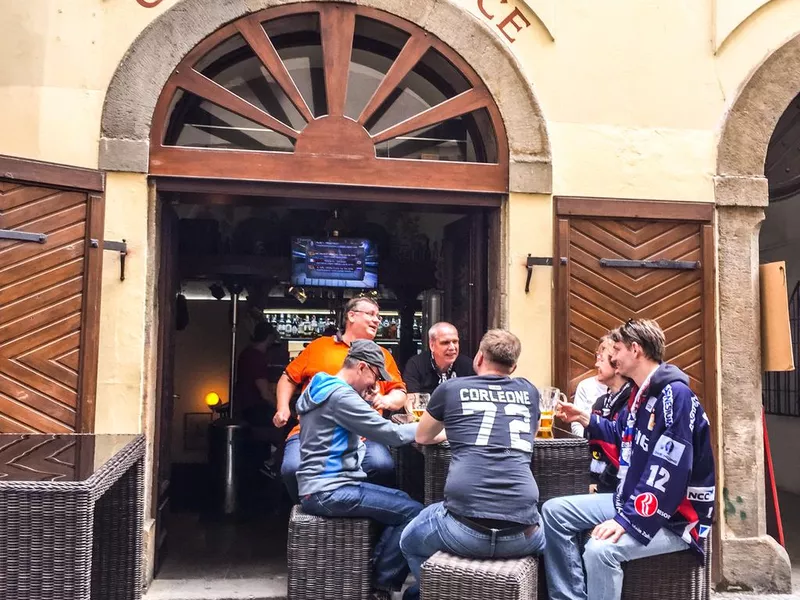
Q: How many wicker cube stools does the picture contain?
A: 3